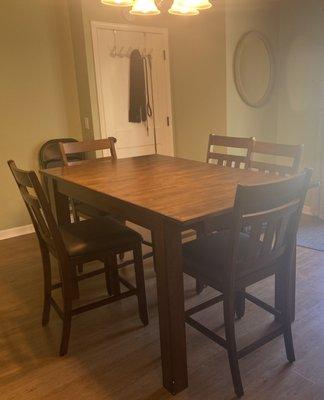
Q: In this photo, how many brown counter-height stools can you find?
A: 5